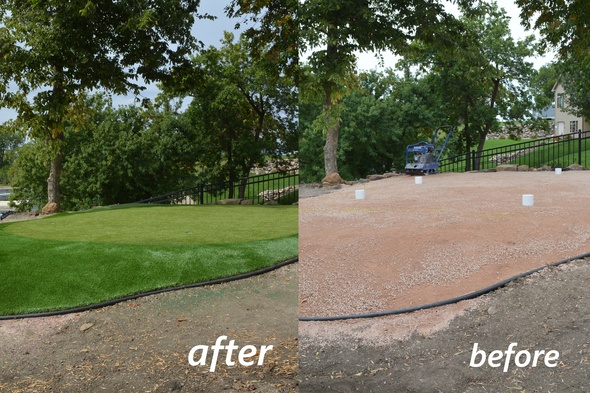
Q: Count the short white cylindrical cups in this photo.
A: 4